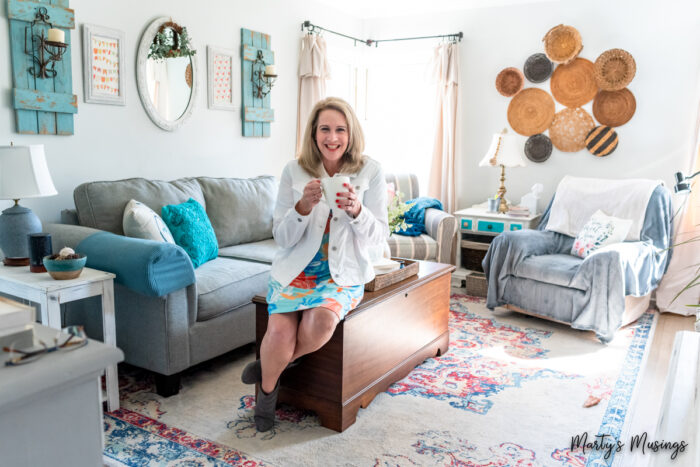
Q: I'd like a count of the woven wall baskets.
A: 10